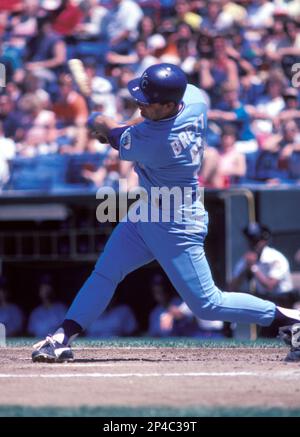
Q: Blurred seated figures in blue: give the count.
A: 4